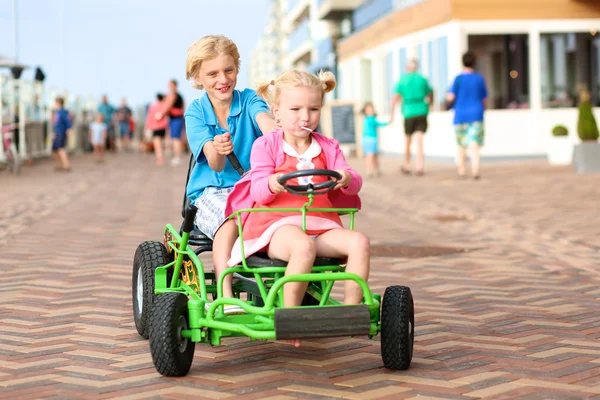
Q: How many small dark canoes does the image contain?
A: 0